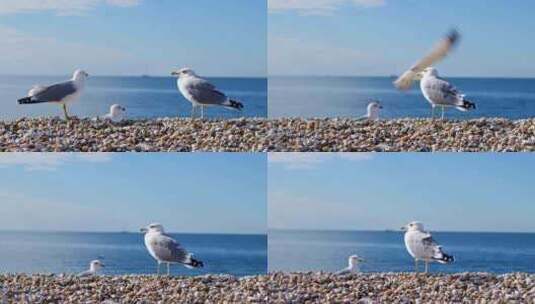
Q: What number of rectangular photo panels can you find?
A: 4